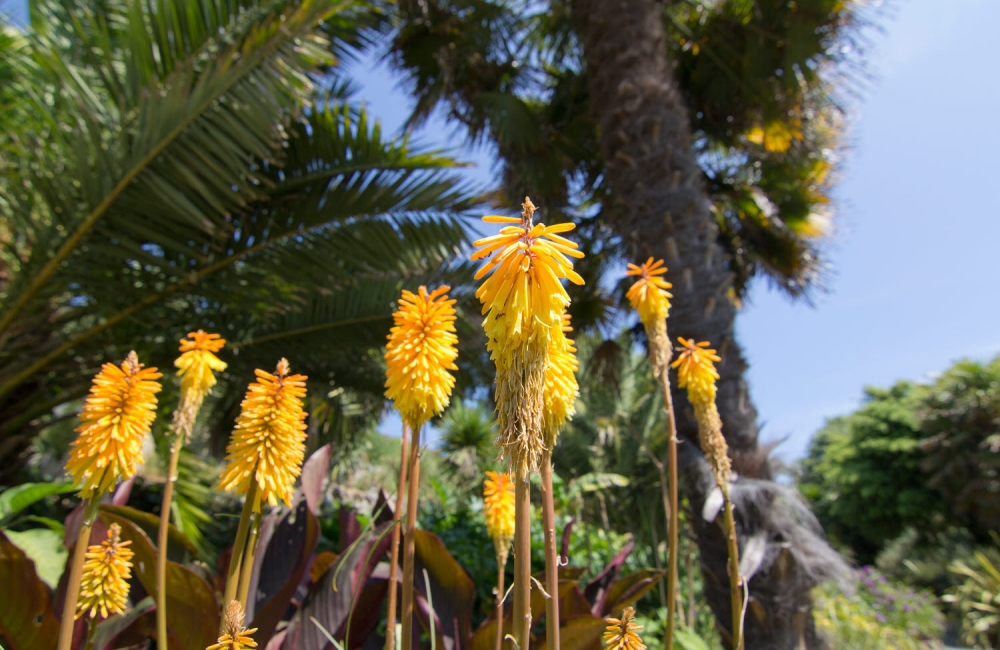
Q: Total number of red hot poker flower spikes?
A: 12